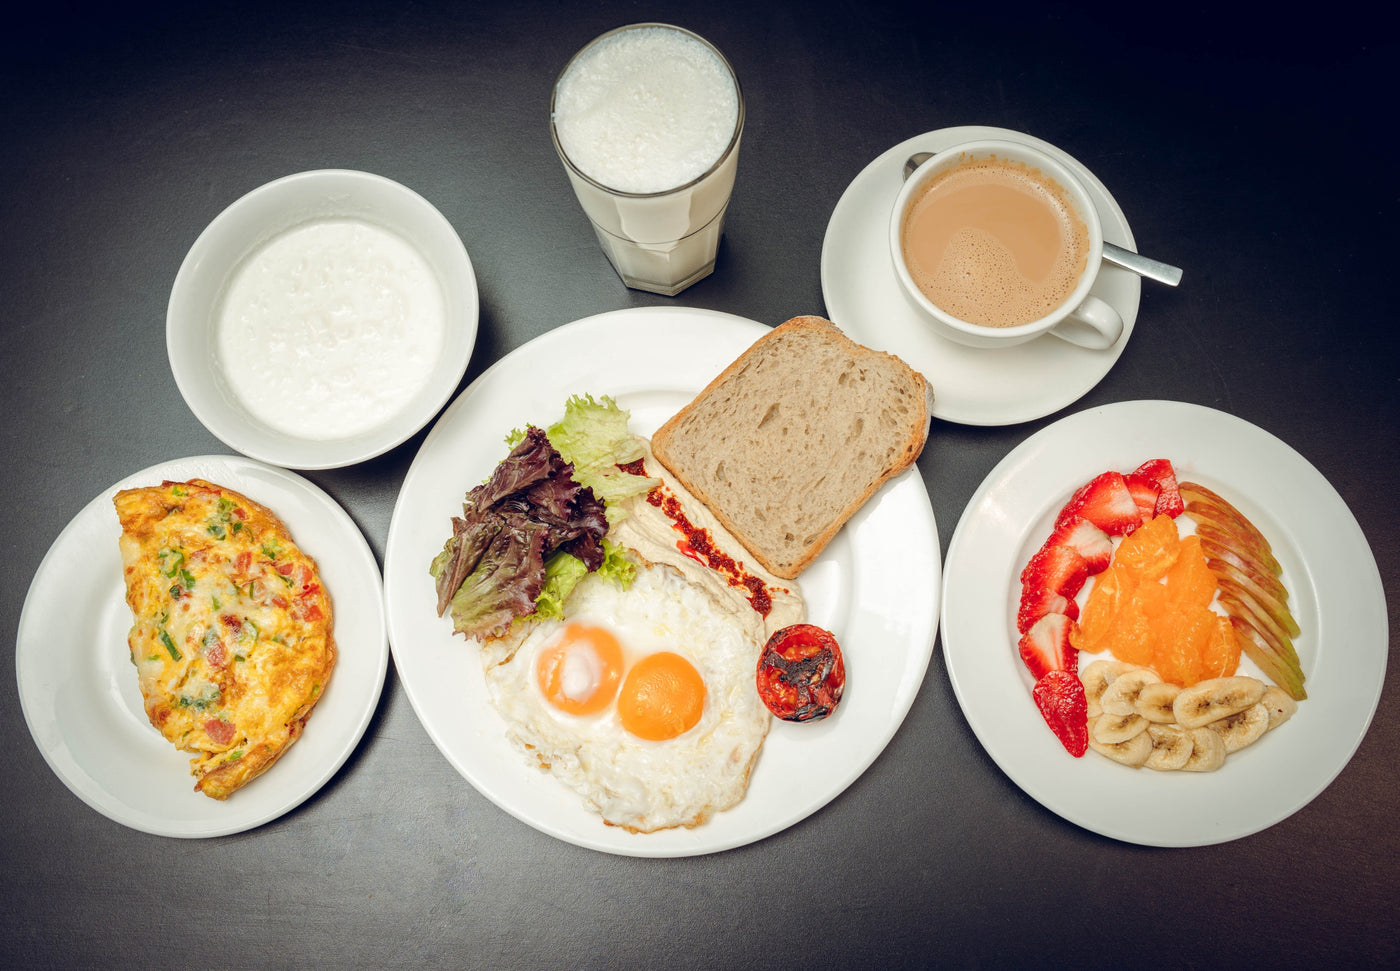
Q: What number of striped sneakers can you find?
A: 0